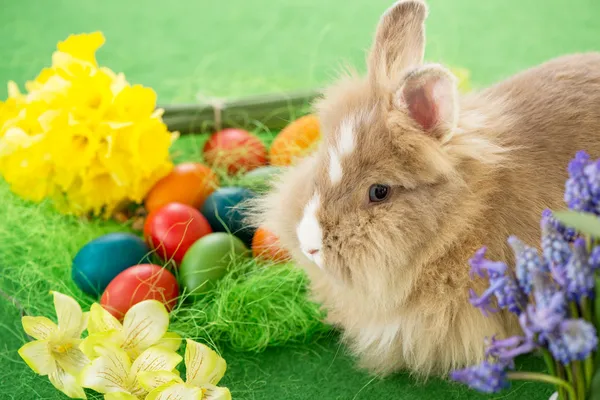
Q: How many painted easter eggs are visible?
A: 10